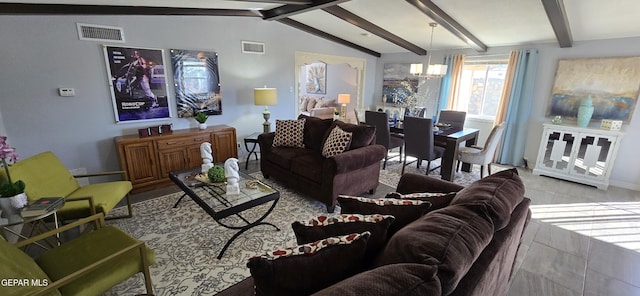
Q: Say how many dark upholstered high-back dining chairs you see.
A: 4